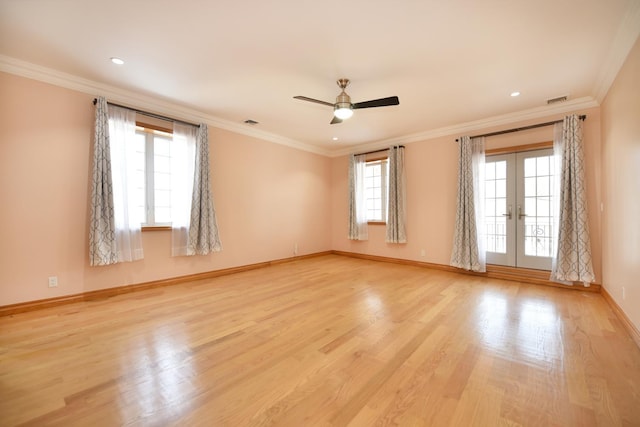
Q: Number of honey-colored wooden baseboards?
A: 3